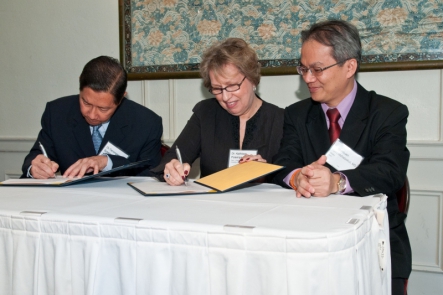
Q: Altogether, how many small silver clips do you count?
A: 6